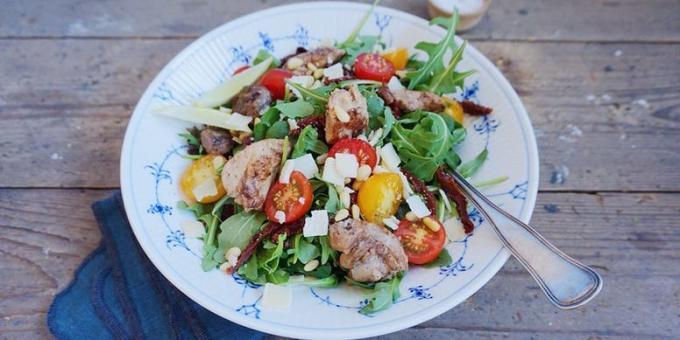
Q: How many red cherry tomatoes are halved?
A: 4